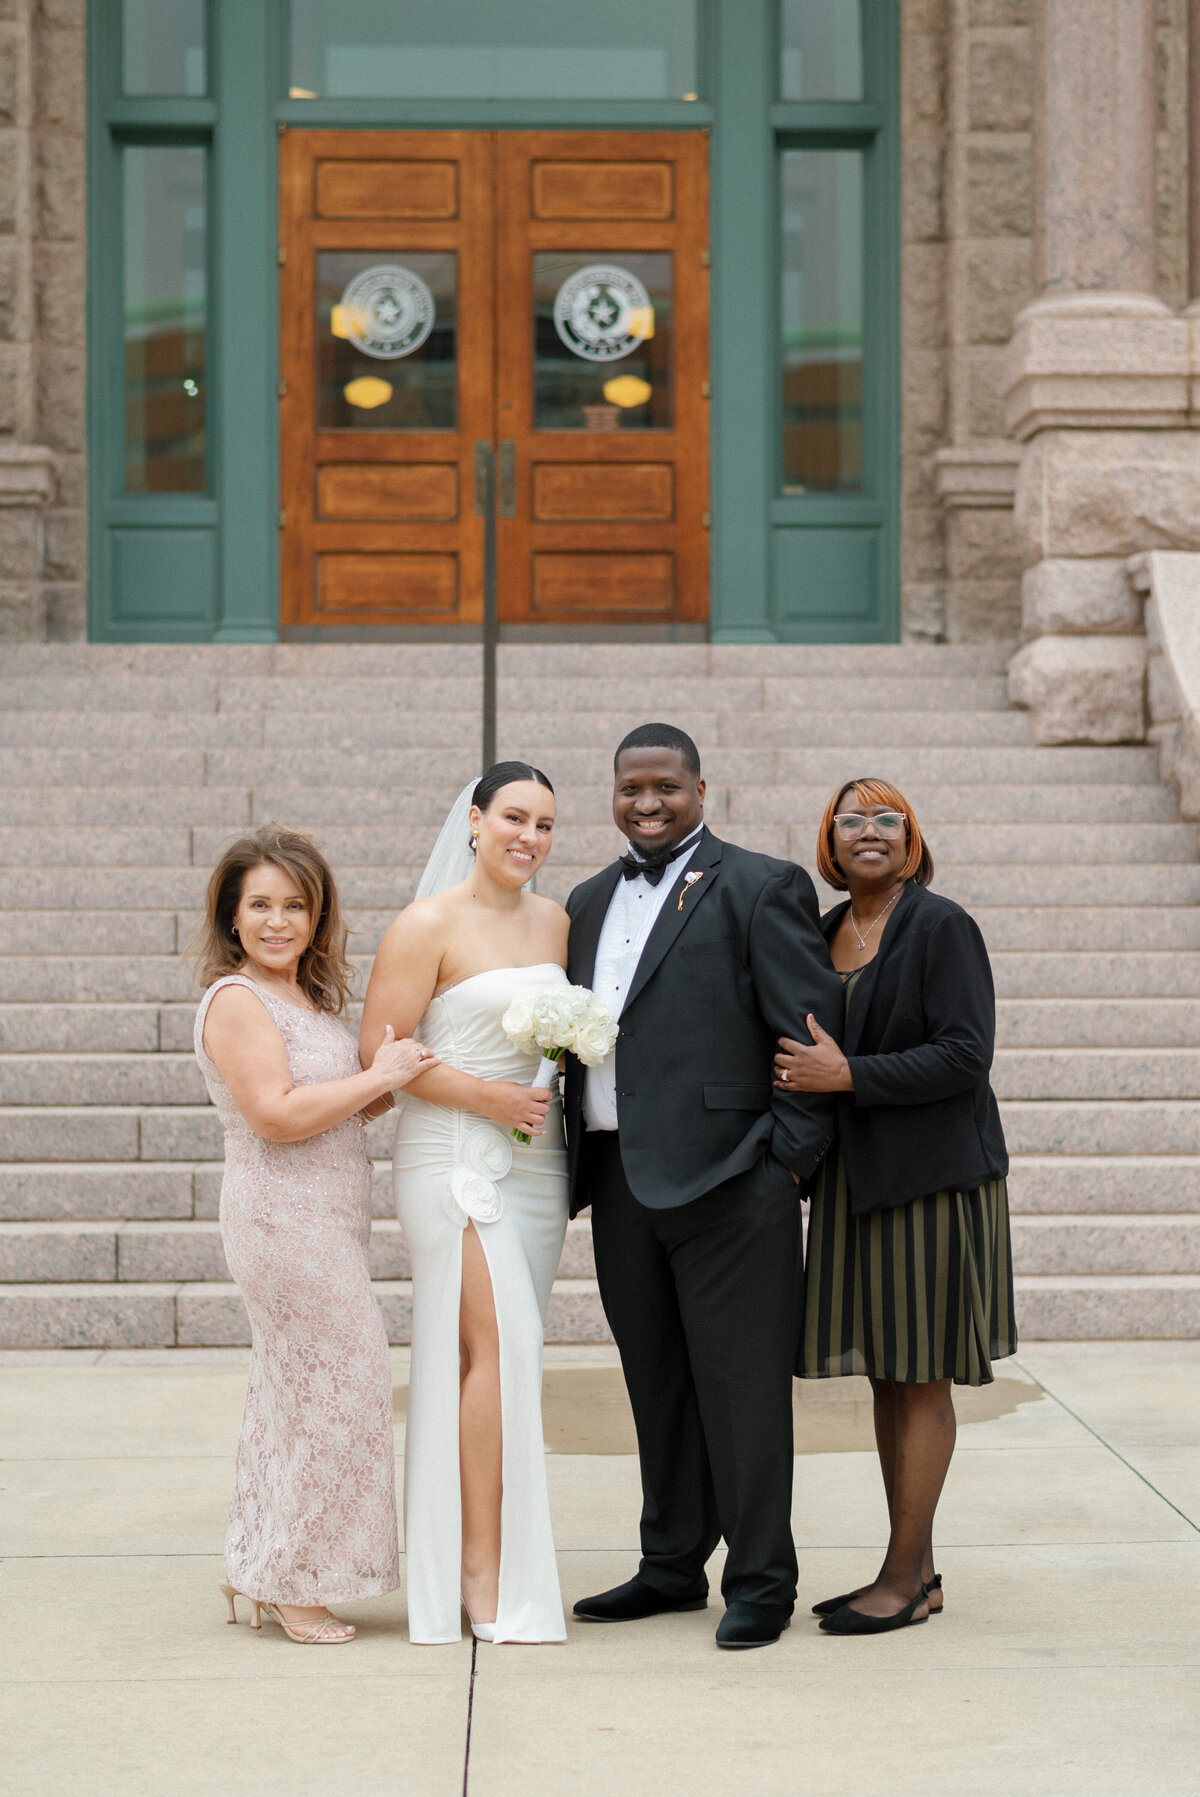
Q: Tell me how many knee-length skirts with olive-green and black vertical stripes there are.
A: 1